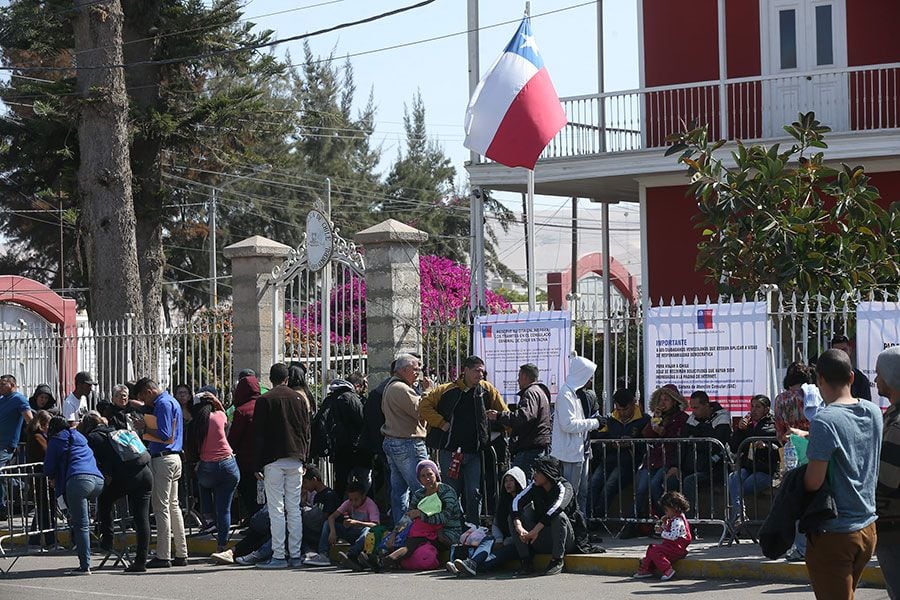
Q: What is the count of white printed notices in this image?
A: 3